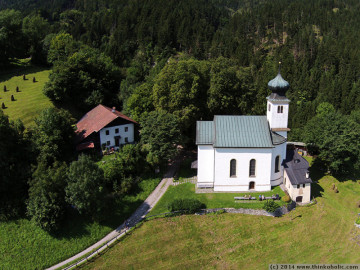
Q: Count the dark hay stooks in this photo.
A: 6